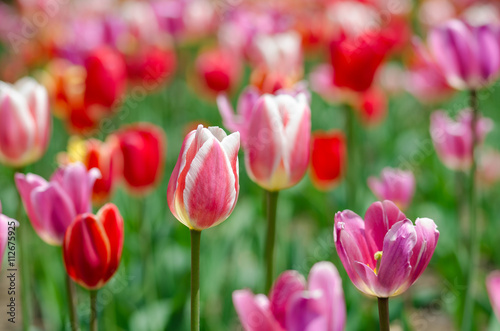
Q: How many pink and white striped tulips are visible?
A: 3